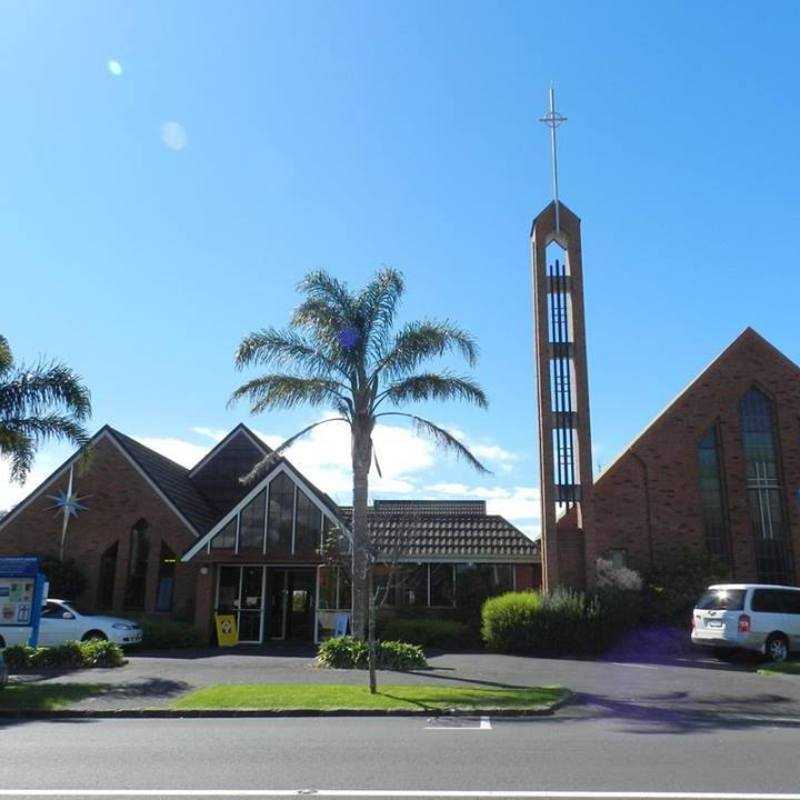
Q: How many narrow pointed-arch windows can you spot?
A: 5